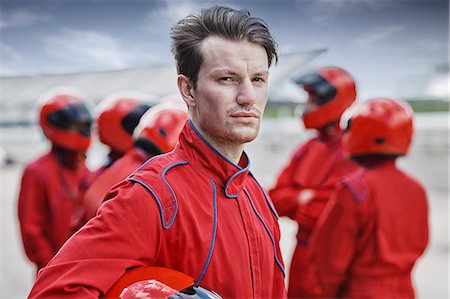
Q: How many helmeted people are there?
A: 5